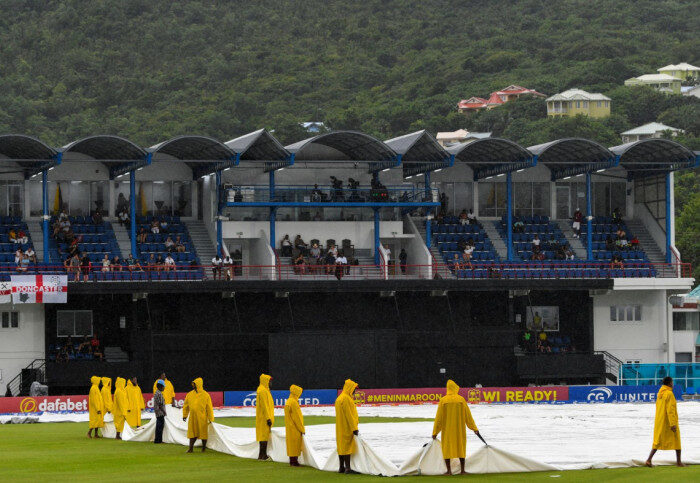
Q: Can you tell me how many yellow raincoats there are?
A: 11